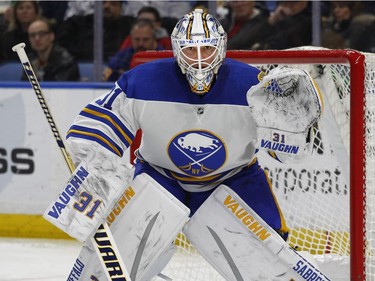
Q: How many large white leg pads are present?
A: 2